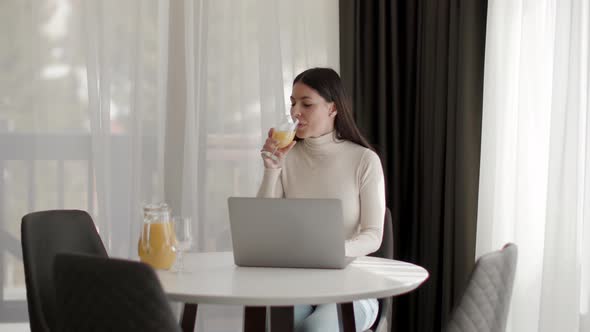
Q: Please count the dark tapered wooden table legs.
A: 4